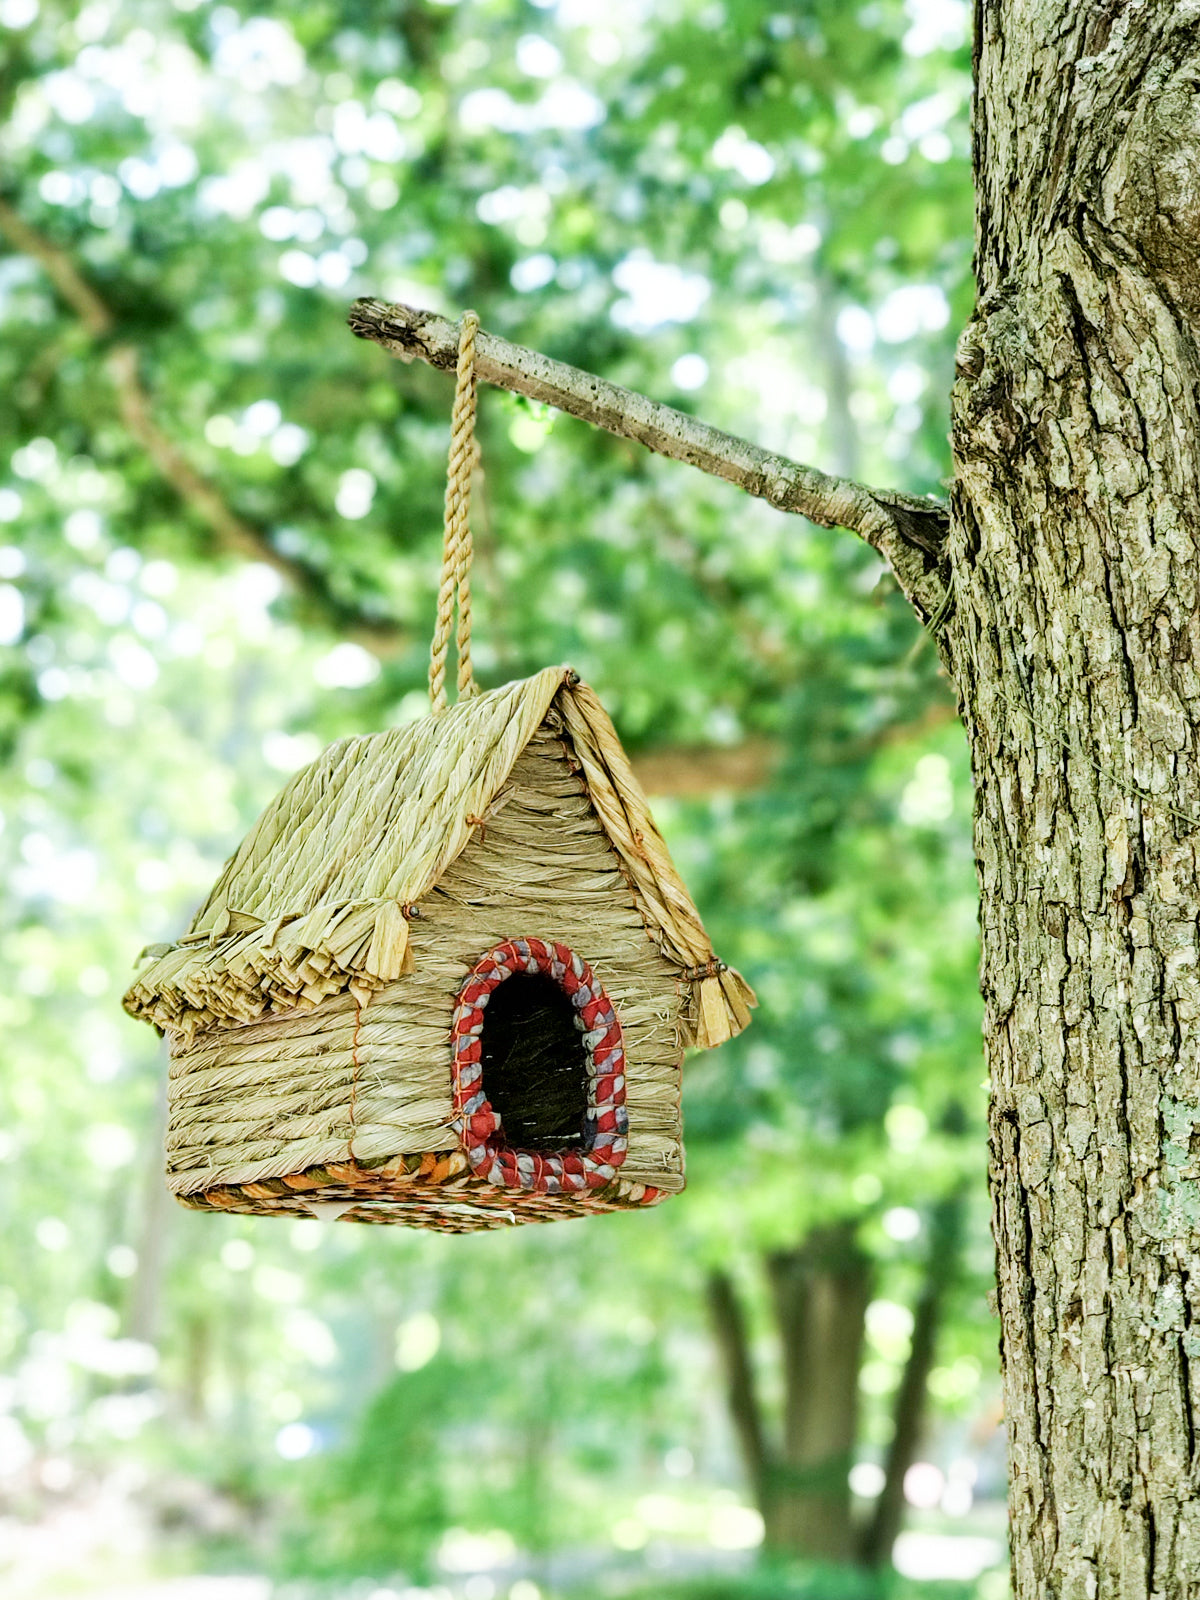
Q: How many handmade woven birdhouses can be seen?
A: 1